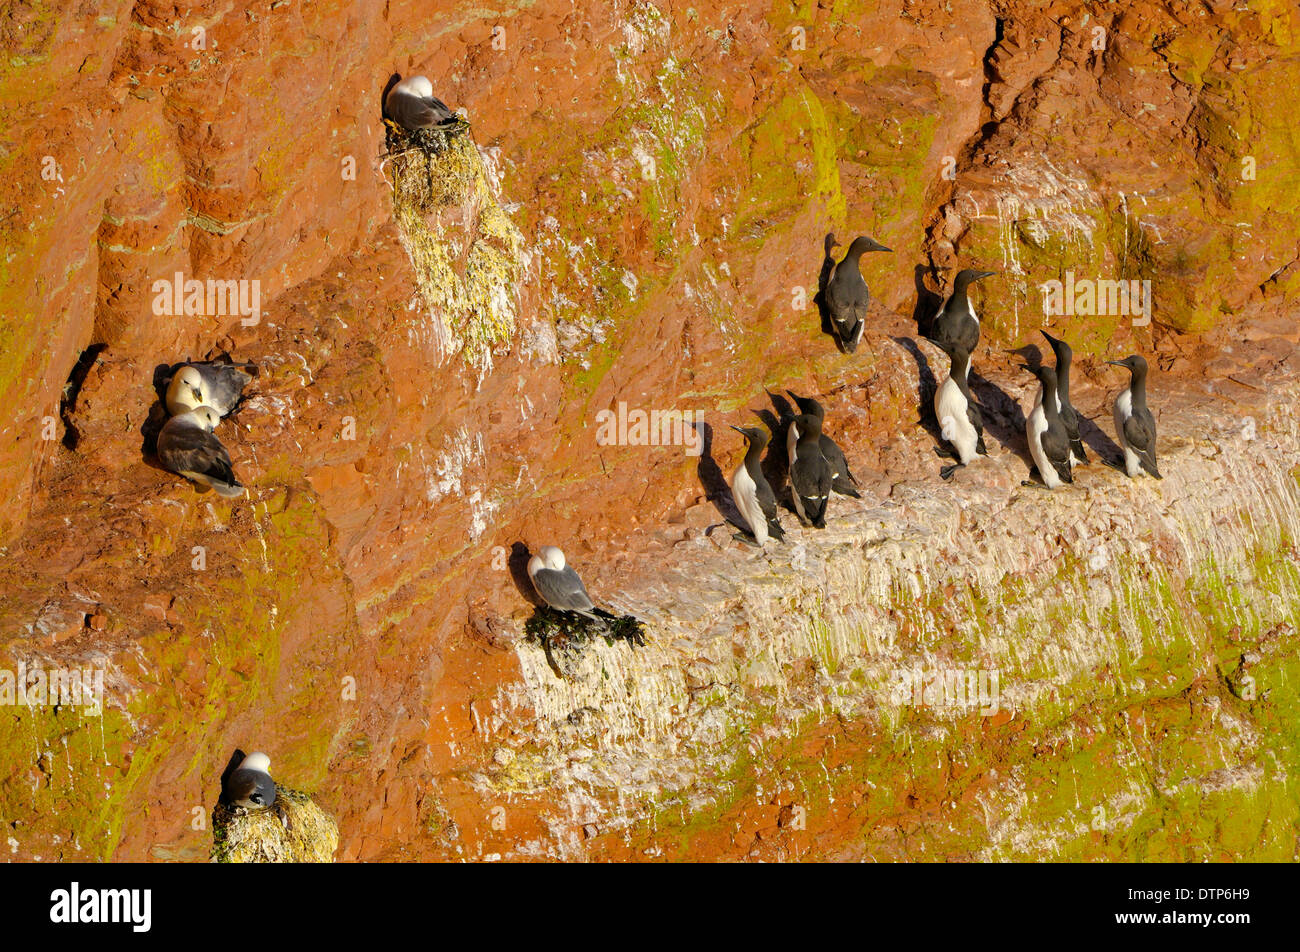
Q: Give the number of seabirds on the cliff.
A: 14